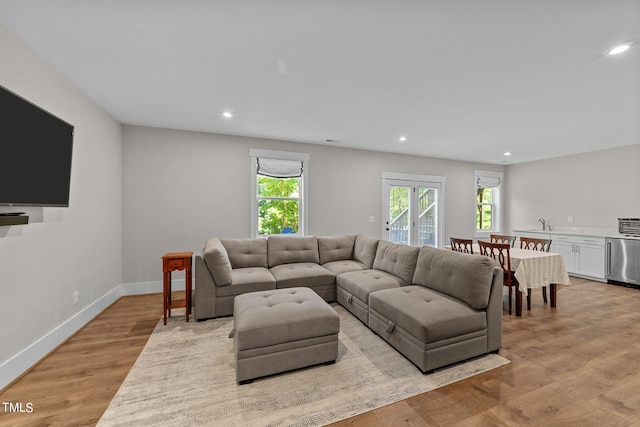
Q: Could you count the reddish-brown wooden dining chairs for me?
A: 4